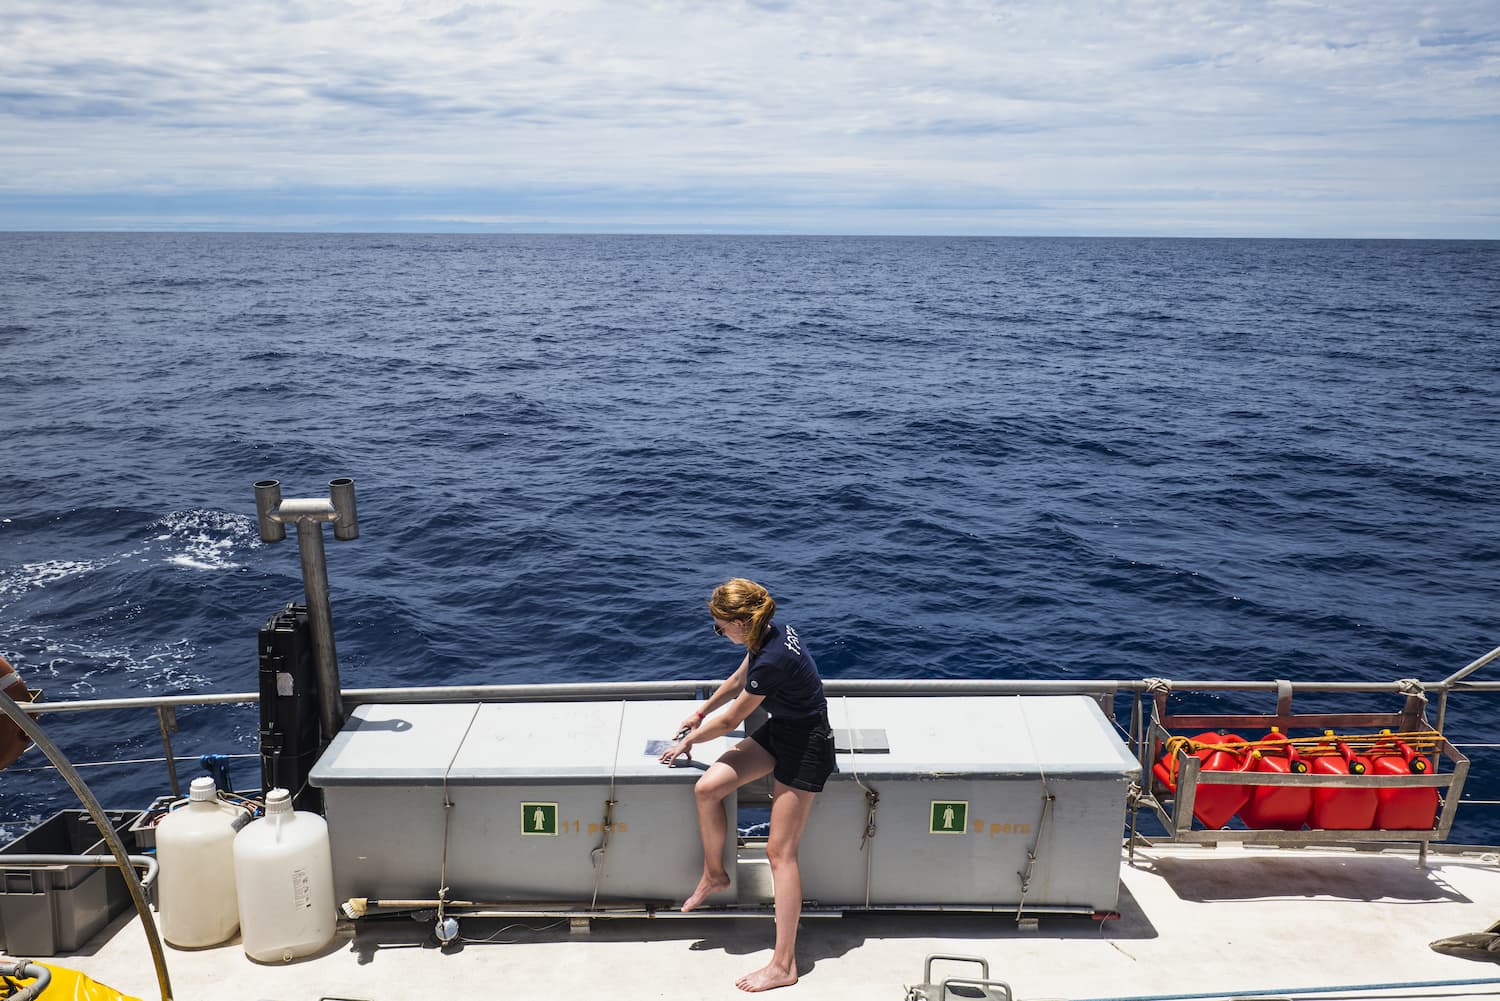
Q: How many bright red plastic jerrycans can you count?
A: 4